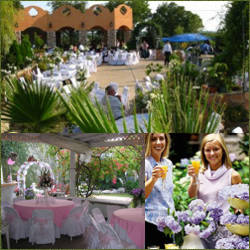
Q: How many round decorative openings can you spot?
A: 4